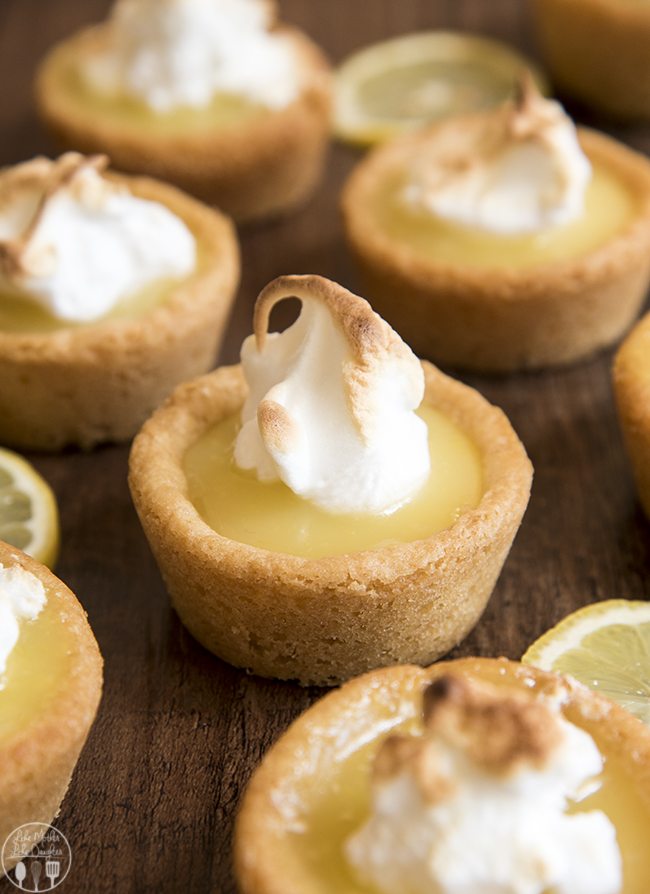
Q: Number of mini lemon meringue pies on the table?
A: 8